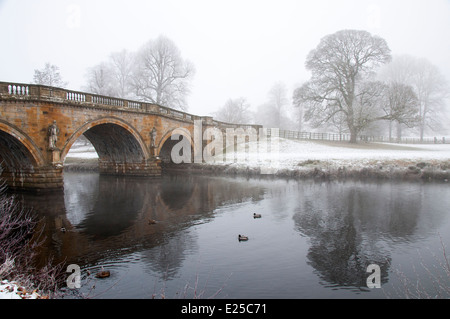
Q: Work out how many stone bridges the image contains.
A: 1